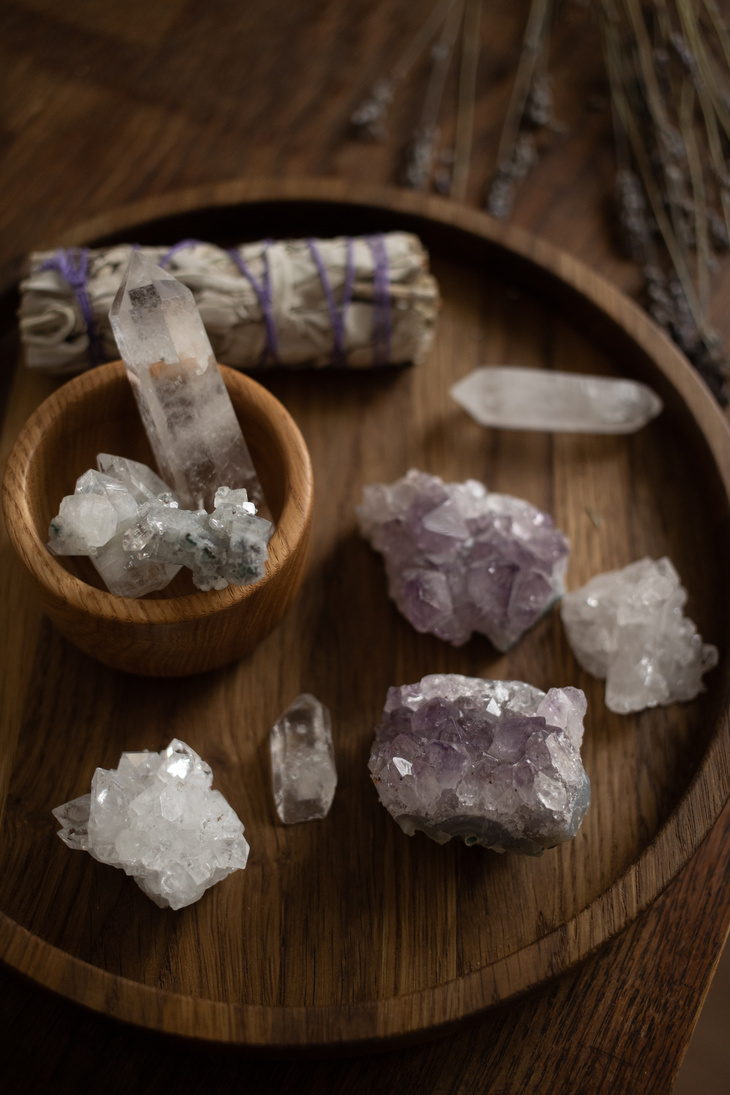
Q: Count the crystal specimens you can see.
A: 8